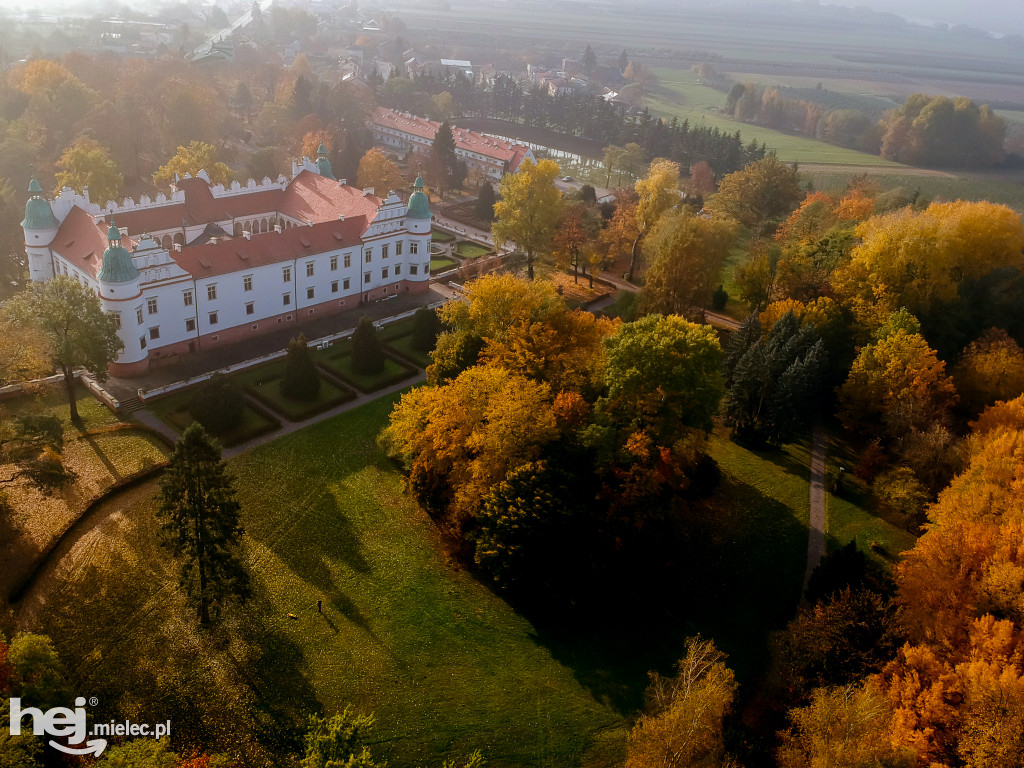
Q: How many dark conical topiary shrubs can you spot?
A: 4